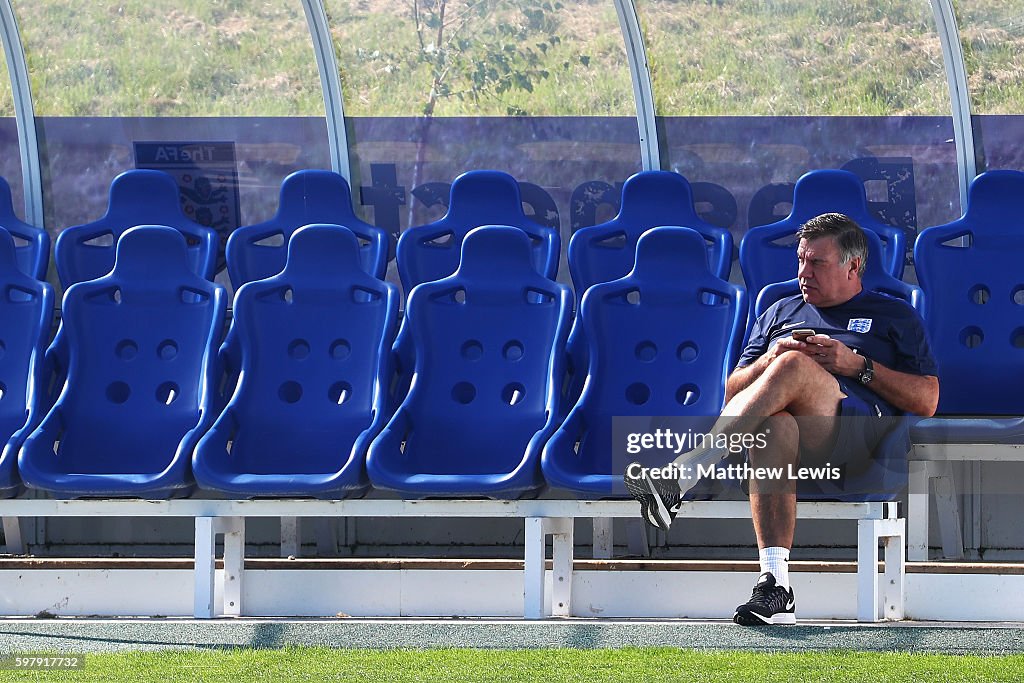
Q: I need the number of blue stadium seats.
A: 13